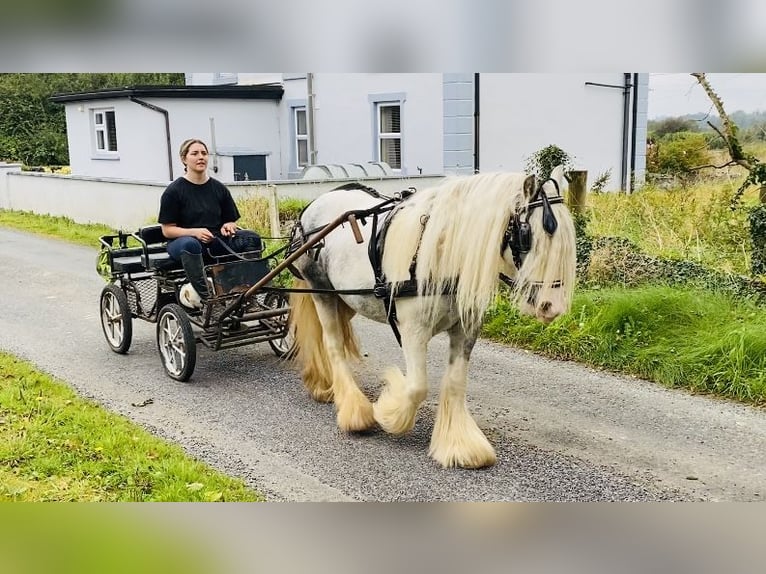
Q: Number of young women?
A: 1